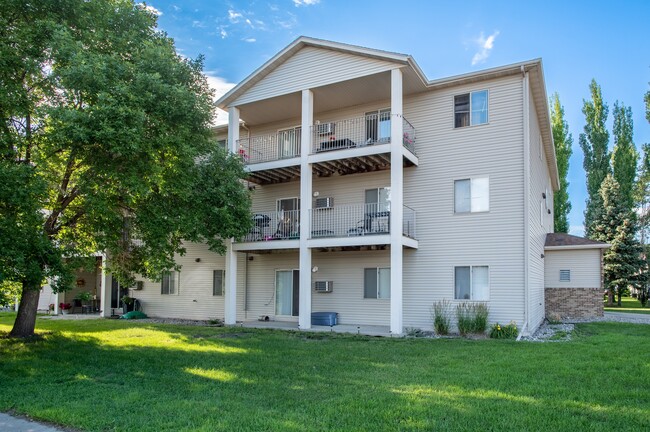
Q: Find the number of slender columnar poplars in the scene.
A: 3